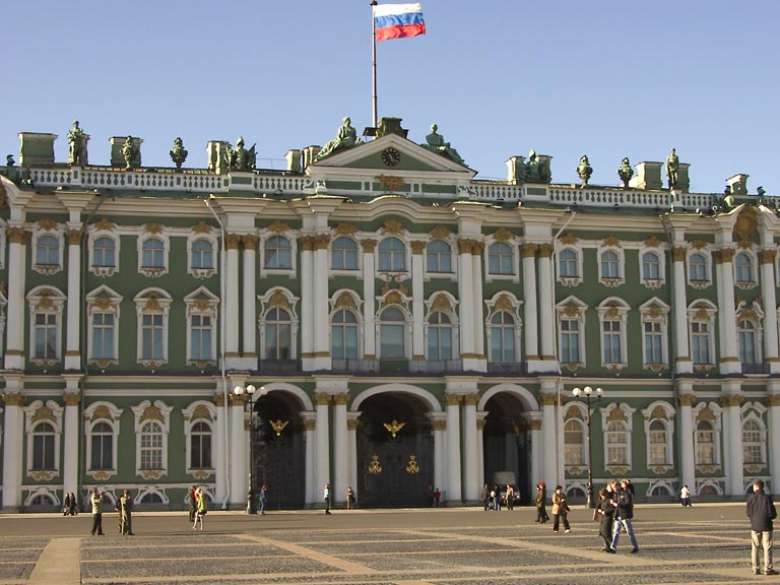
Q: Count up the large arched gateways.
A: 3